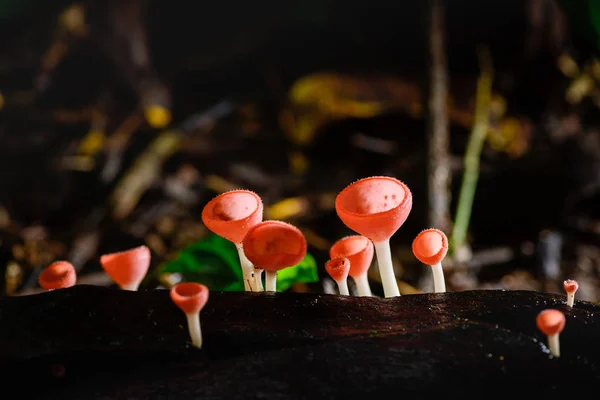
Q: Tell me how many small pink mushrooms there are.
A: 11